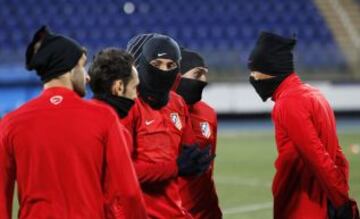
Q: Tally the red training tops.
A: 5